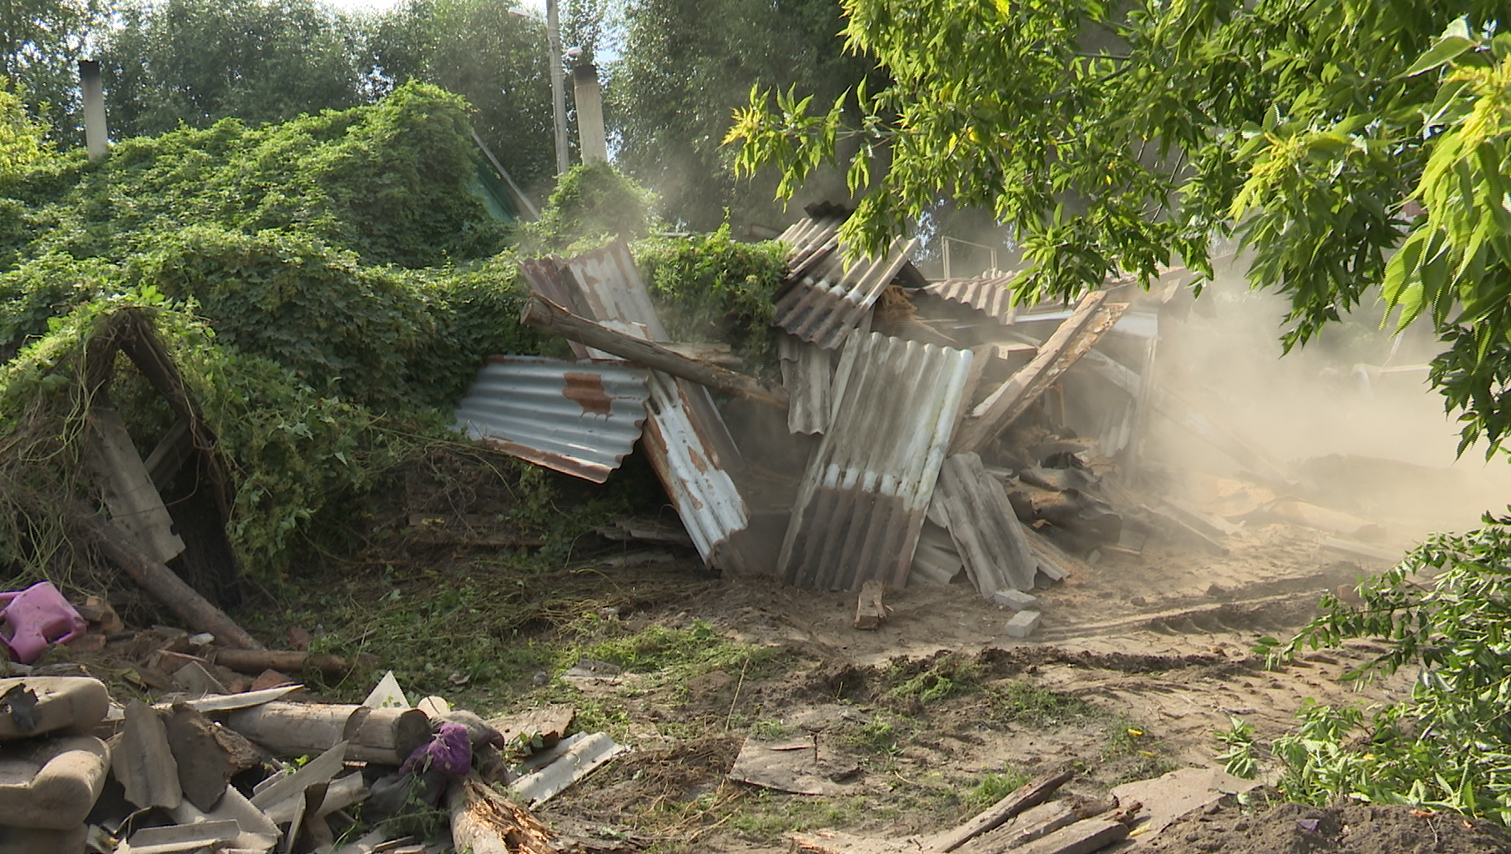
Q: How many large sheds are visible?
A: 1